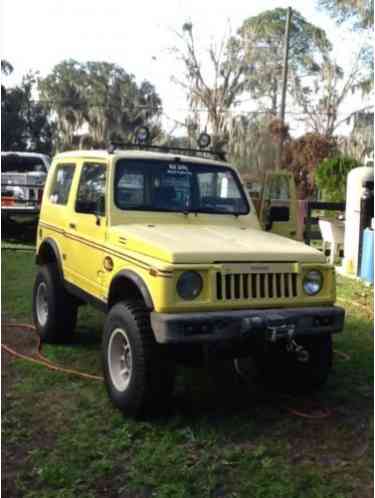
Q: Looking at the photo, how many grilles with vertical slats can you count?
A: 1